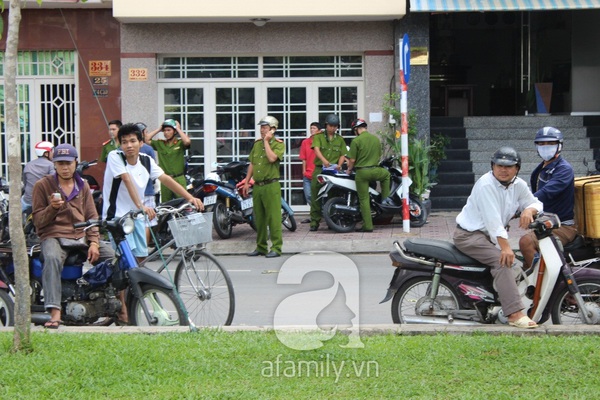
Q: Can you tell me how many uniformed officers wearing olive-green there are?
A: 5